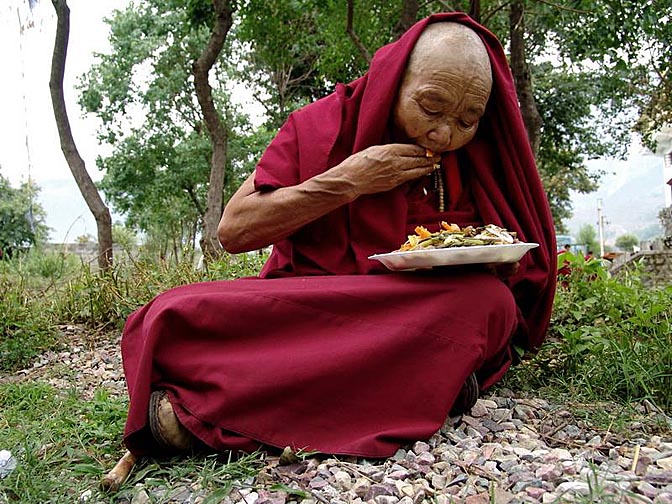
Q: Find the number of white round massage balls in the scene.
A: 0